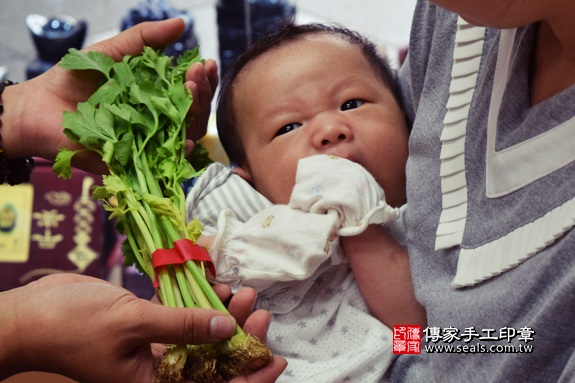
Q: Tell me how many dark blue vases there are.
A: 3